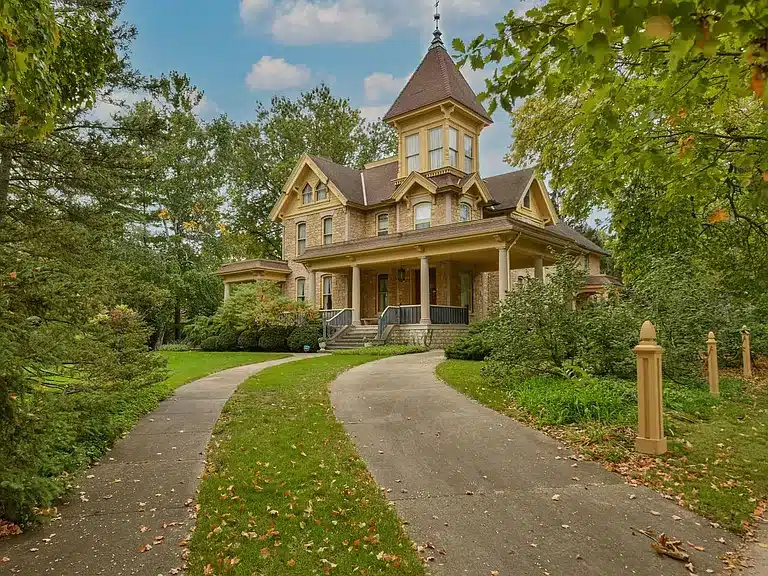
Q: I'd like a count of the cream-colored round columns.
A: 6